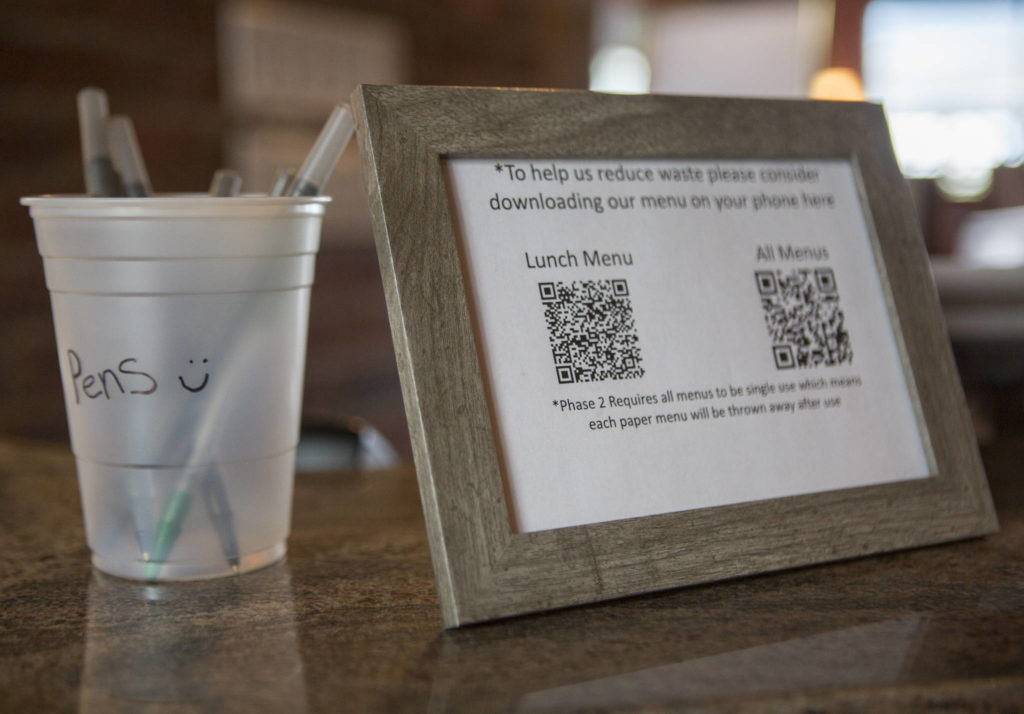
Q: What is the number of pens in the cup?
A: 5